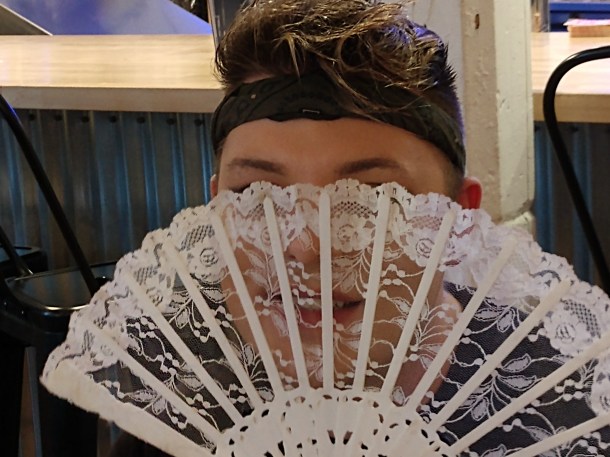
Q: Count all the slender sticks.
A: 12